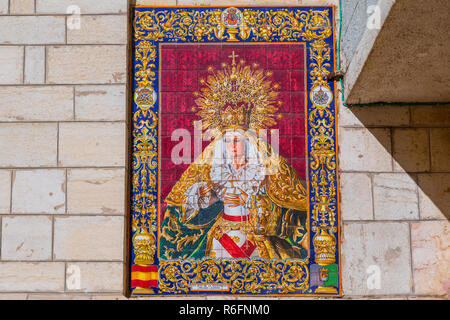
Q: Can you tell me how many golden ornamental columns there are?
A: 2